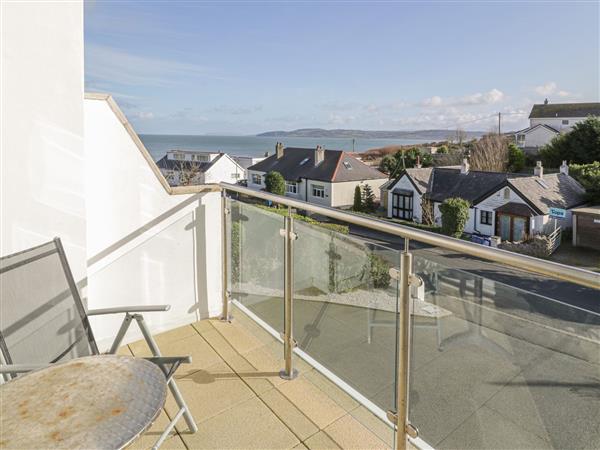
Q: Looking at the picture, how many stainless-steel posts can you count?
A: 3